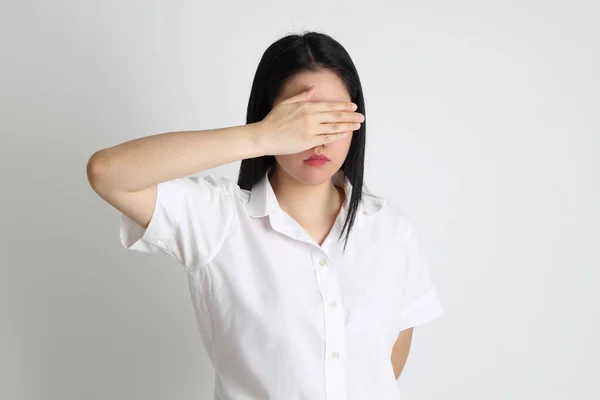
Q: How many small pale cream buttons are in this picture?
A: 3